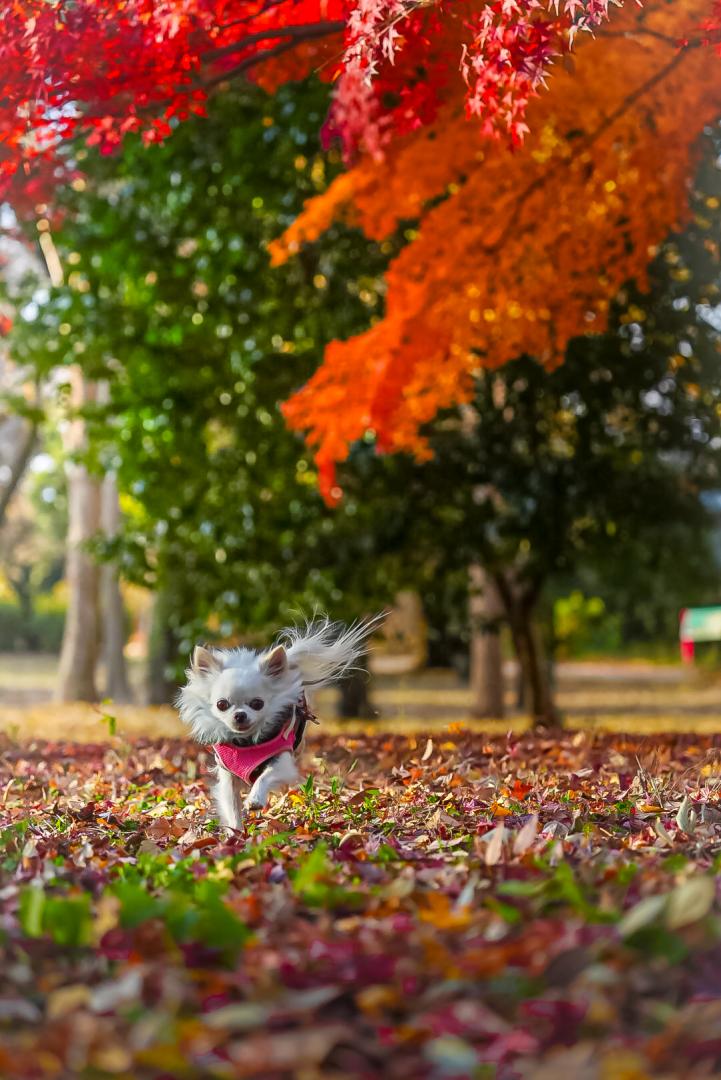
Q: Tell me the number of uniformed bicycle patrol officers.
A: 0